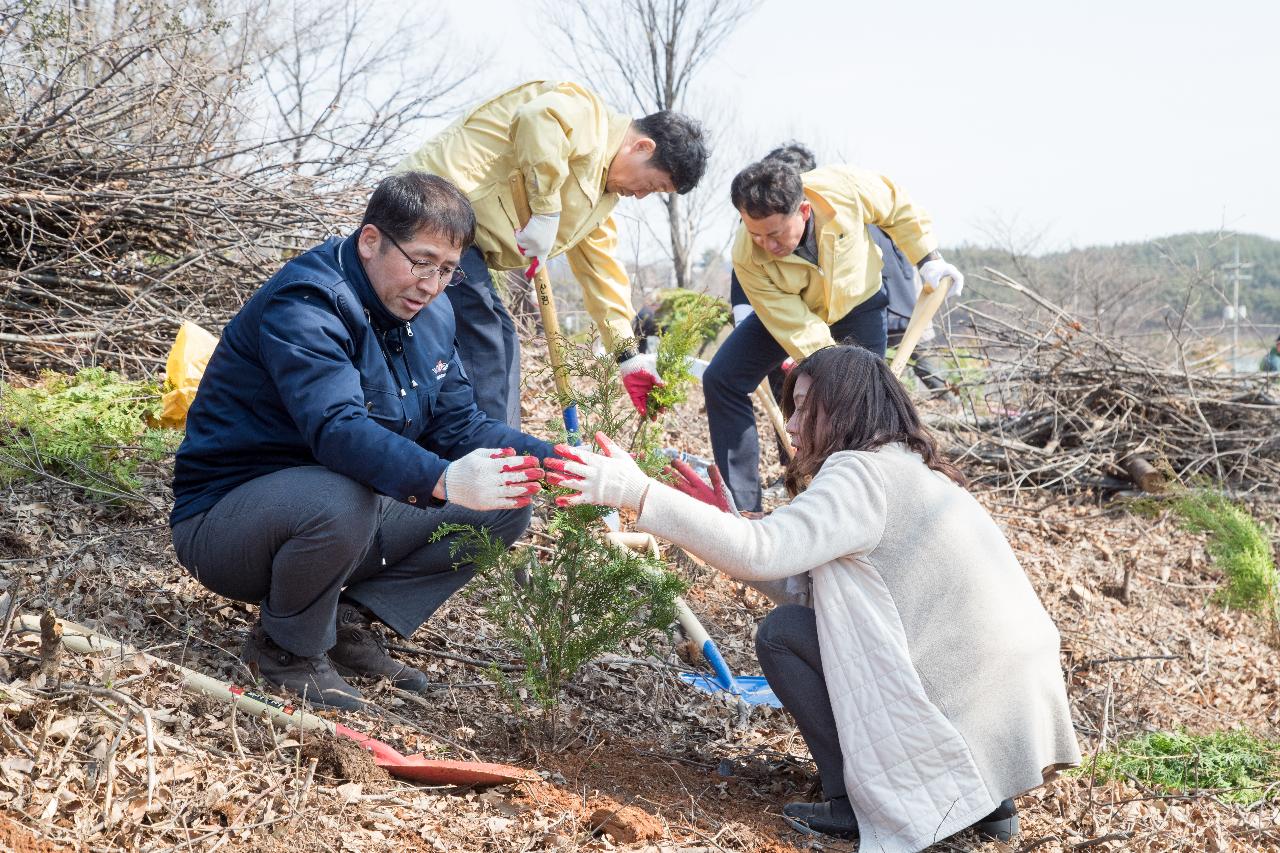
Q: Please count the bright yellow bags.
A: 1